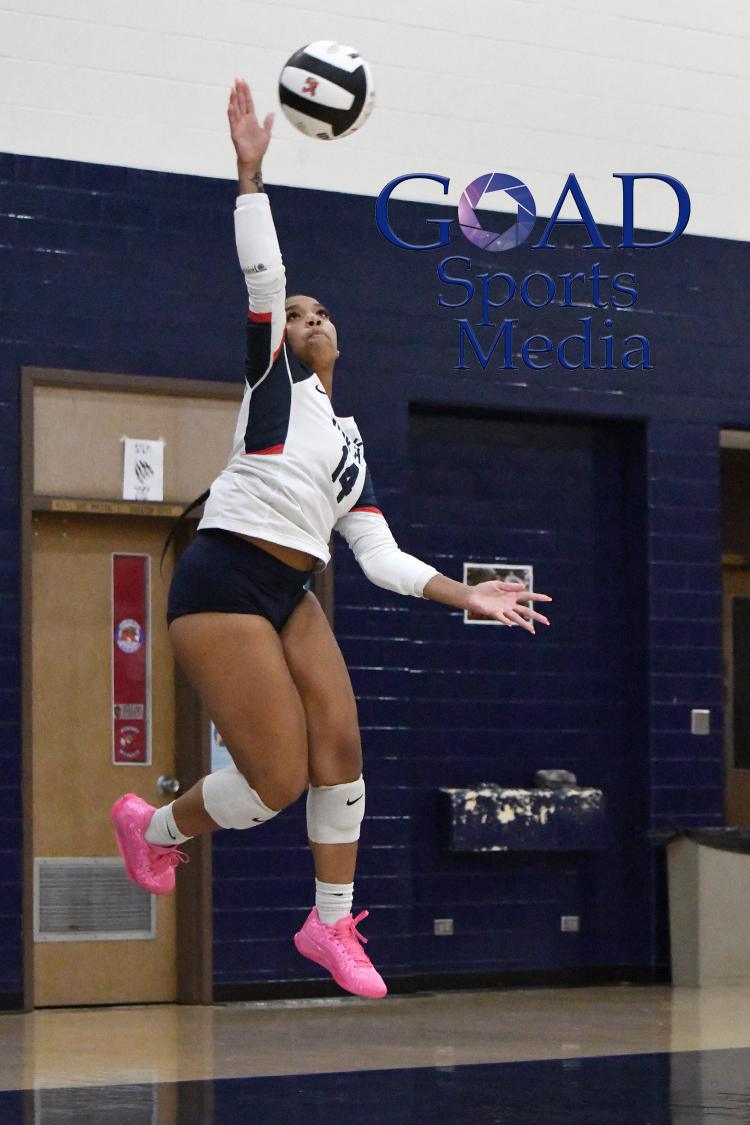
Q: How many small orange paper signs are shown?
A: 0